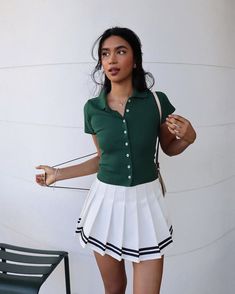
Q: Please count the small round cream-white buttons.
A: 8